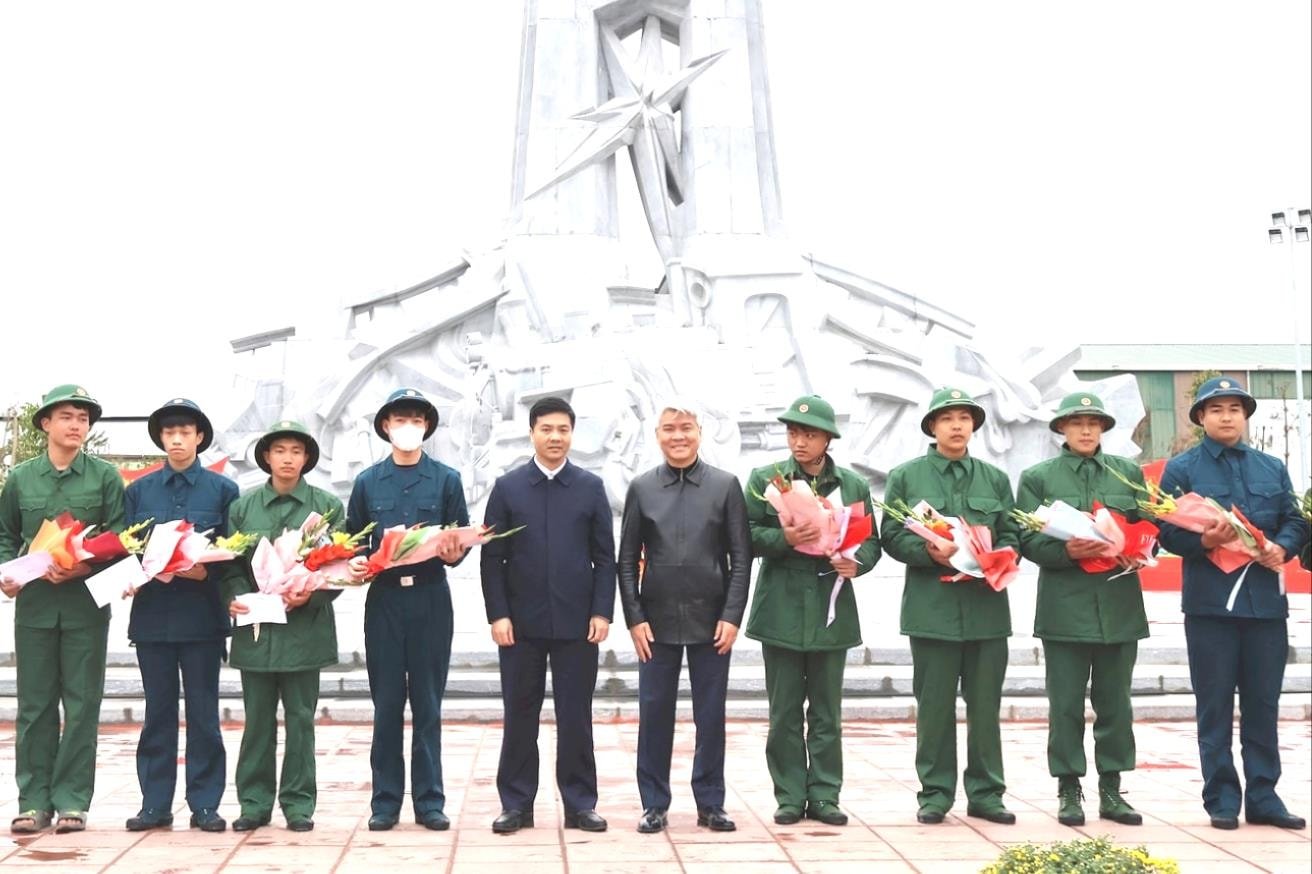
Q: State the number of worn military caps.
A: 8